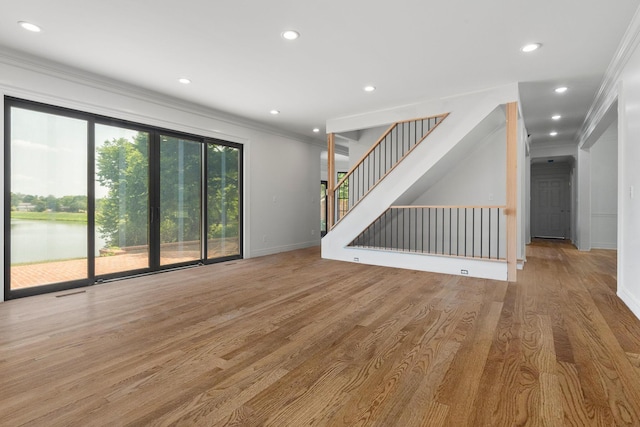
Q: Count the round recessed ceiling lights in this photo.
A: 10